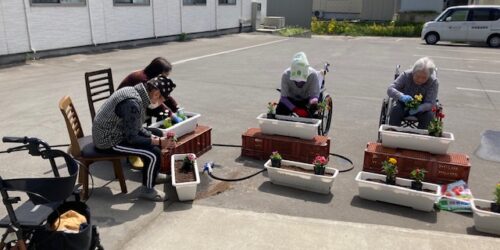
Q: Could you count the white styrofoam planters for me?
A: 7